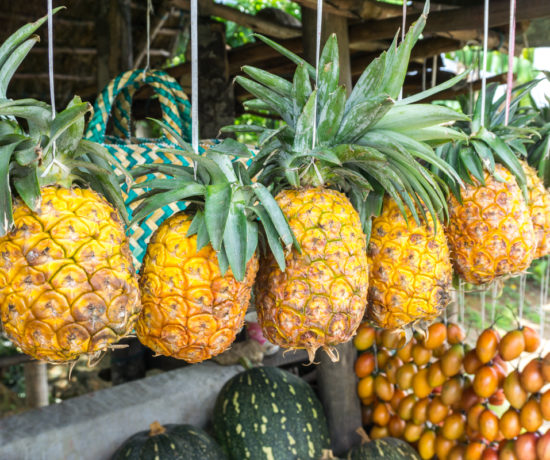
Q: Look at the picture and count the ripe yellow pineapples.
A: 6